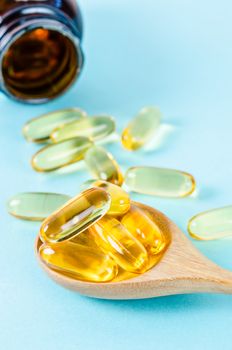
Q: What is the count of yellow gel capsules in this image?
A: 13